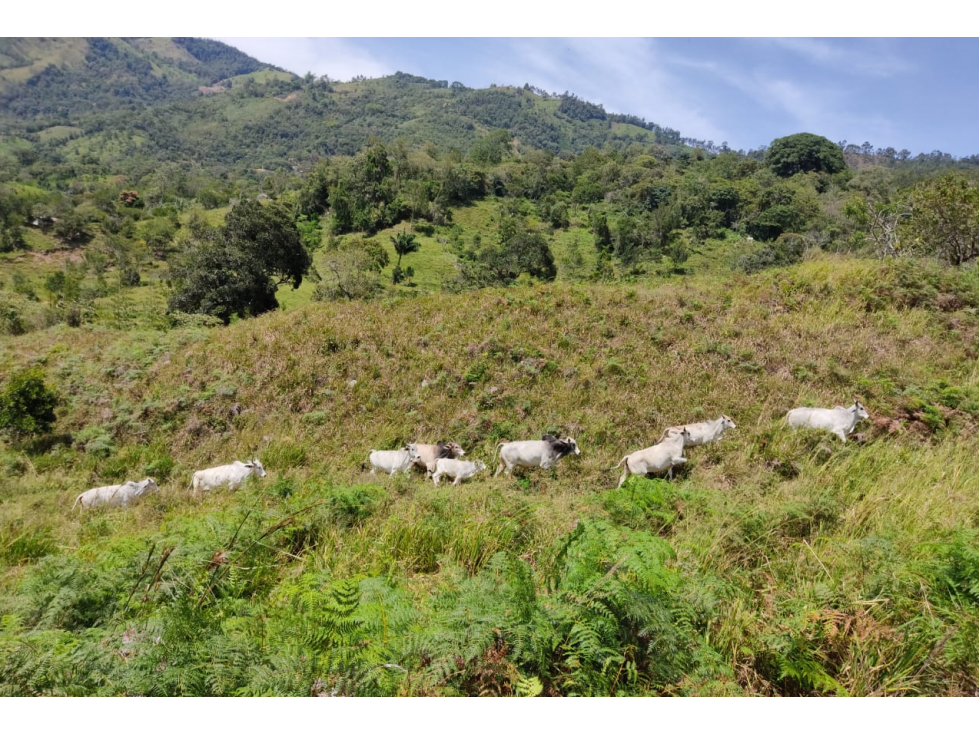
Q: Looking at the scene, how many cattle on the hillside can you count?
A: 9